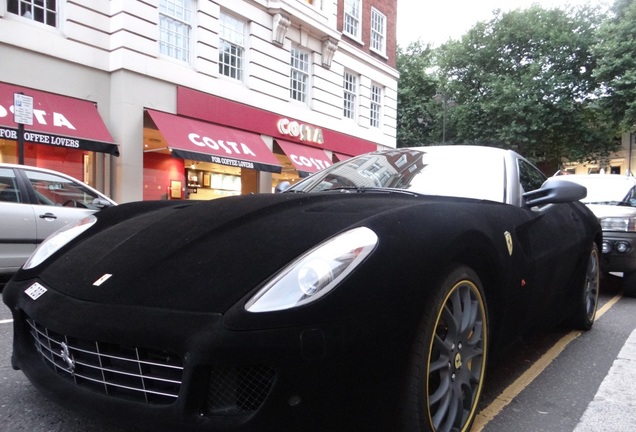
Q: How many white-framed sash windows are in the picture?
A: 8